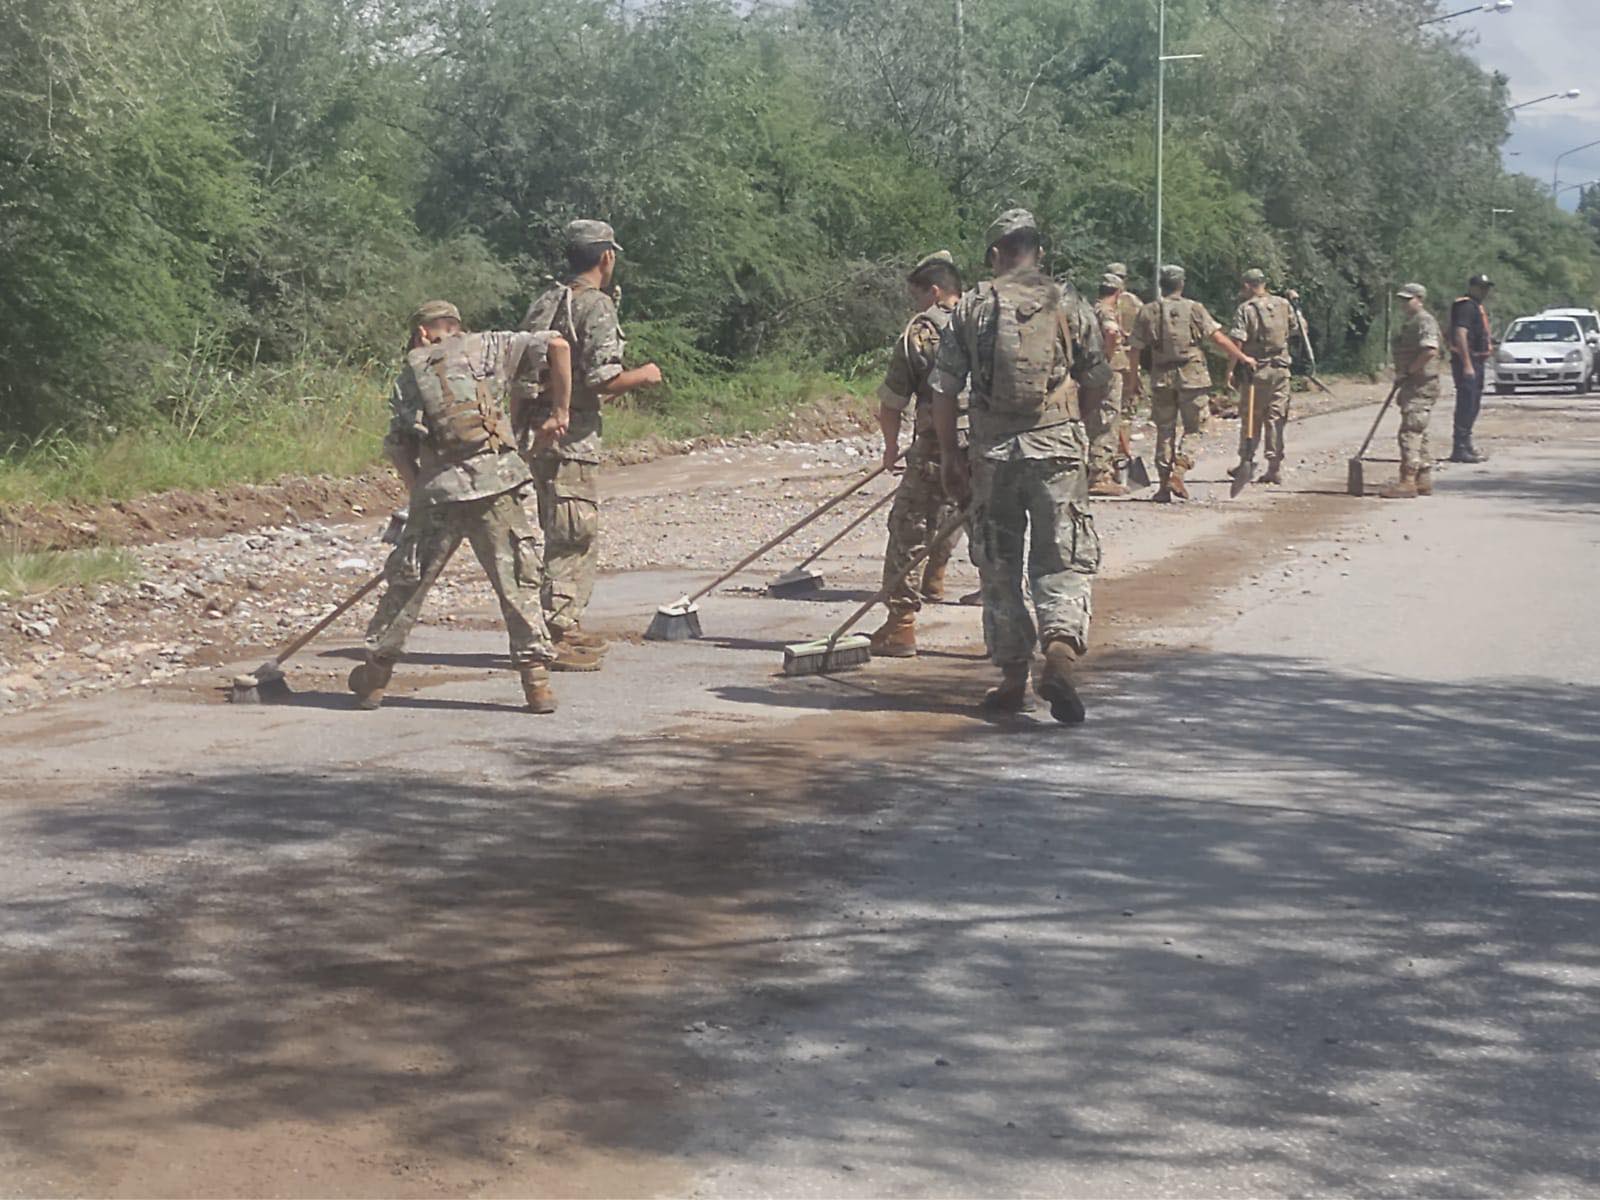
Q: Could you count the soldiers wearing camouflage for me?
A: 9